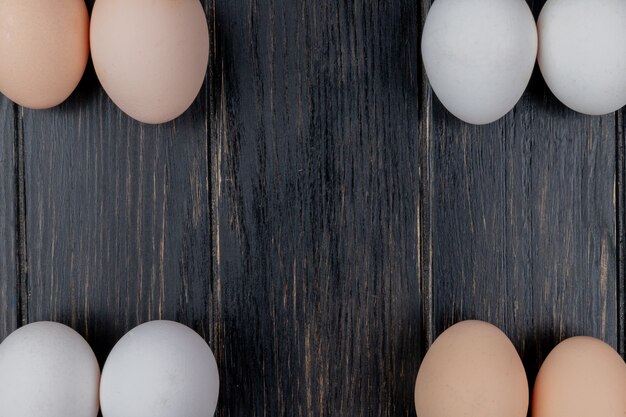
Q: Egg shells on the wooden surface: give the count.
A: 8